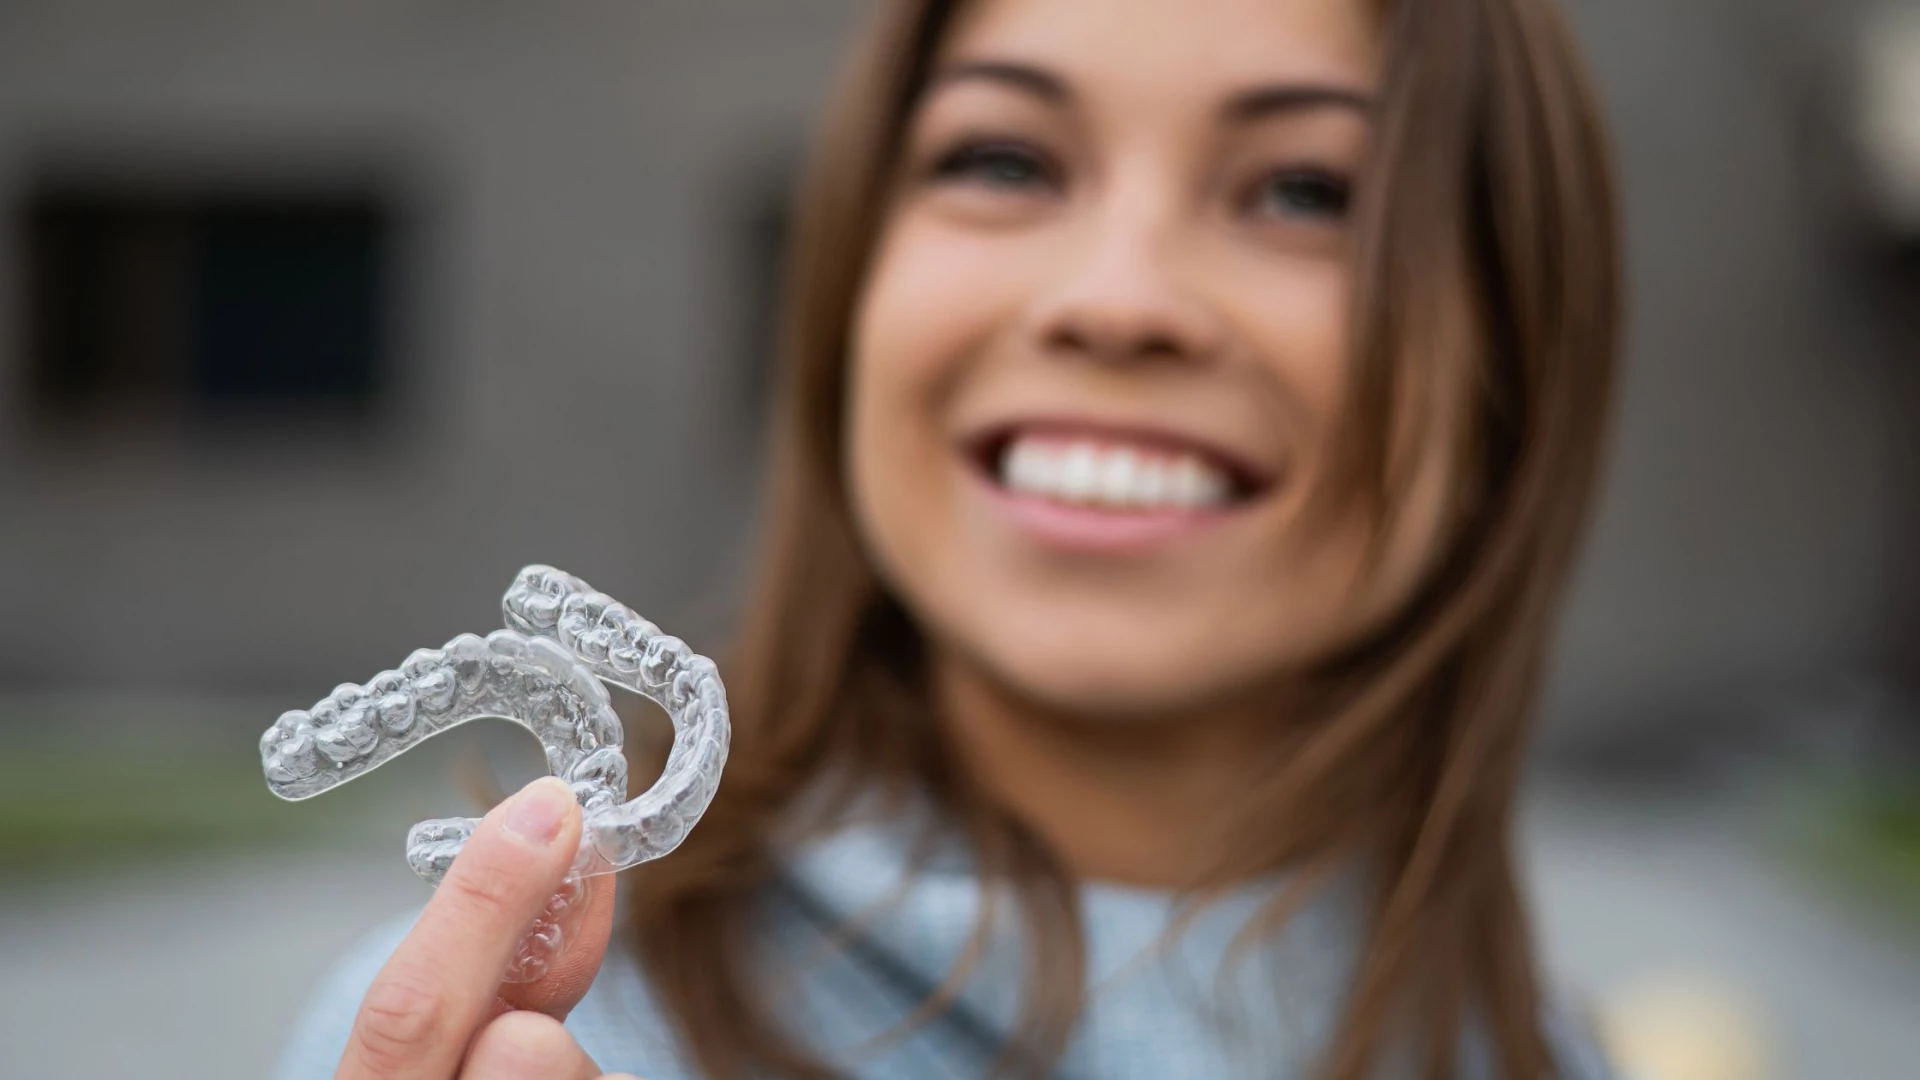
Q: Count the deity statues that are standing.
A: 0